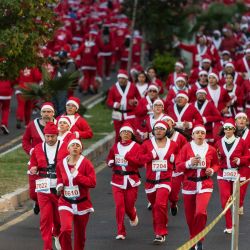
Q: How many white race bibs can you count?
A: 6